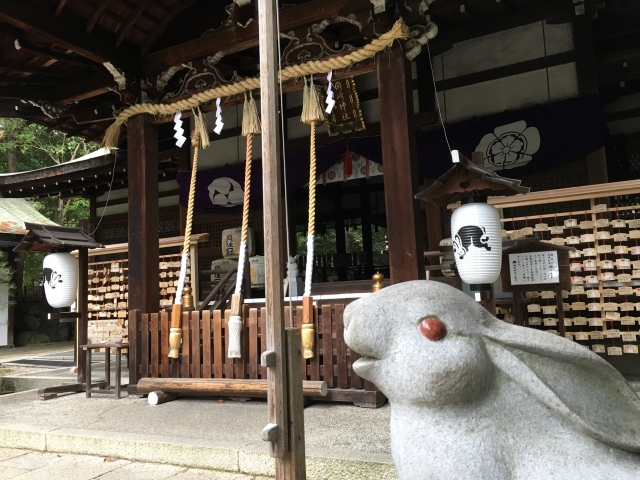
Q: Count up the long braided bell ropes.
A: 3